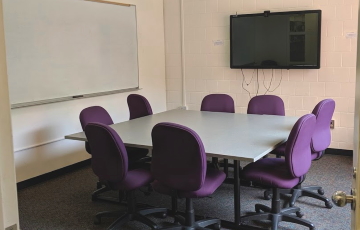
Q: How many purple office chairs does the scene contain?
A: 8